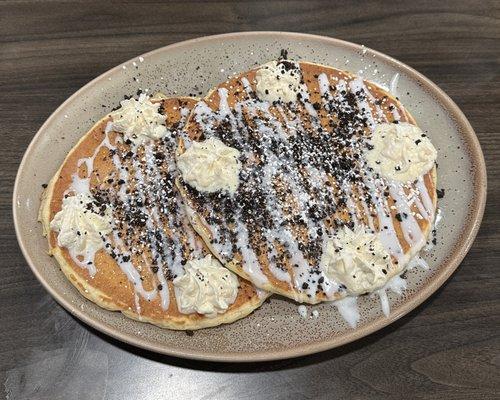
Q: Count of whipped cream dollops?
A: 7